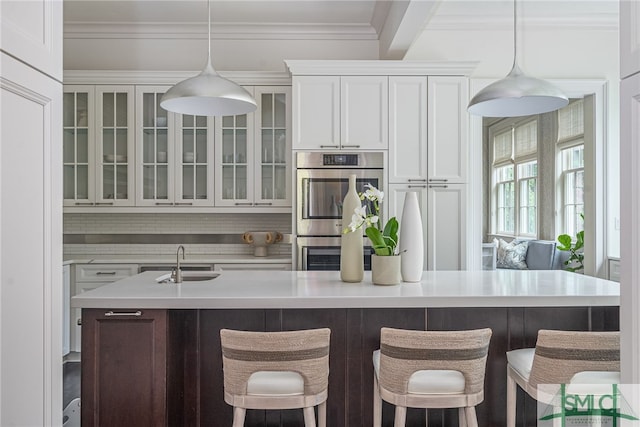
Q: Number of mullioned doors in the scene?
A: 6